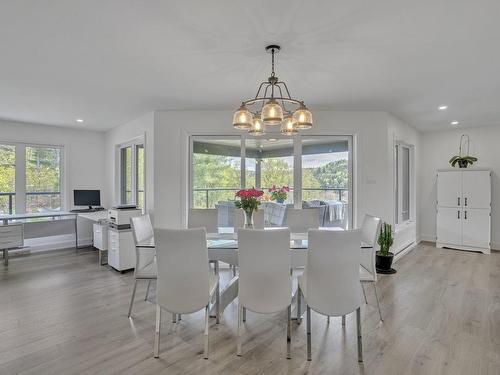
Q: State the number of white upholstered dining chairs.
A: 8